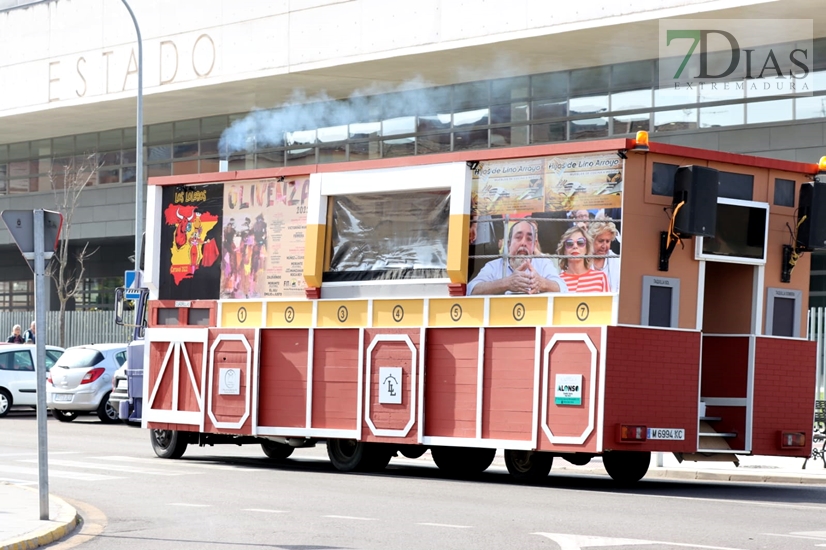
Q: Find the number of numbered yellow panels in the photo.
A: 7